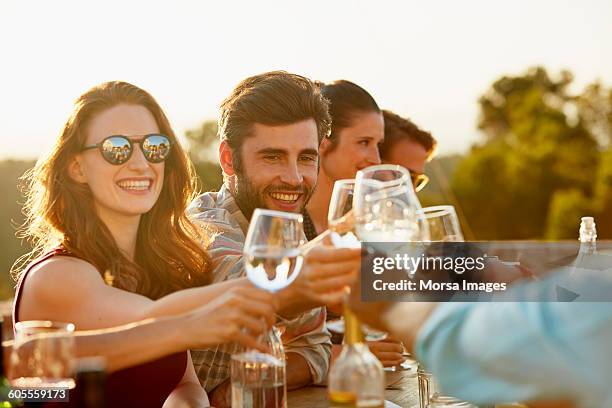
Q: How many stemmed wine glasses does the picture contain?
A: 4